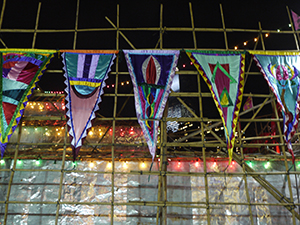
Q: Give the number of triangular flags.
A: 5